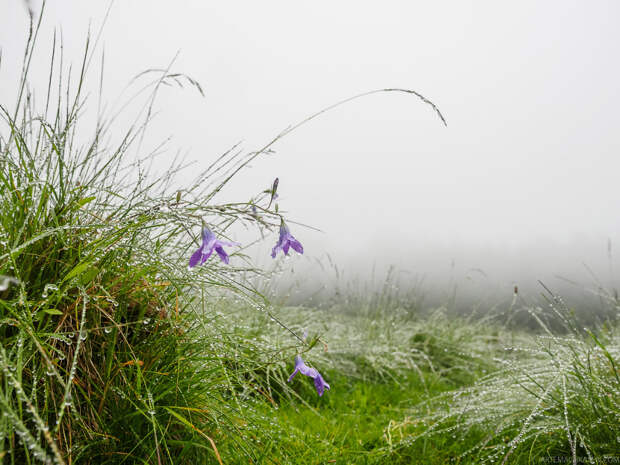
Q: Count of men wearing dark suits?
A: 0